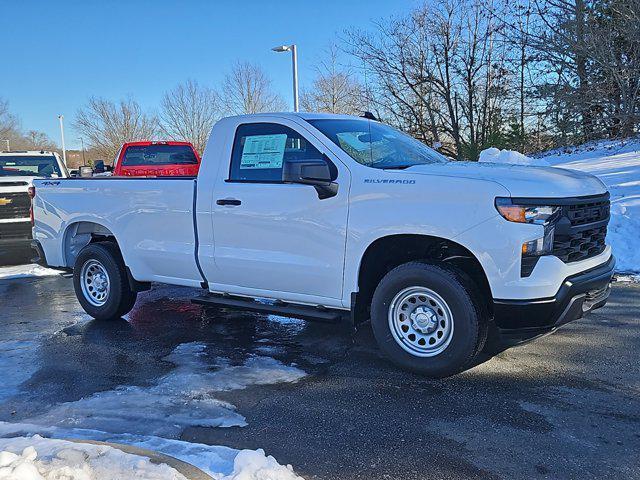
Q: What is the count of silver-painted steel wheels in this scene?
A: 2